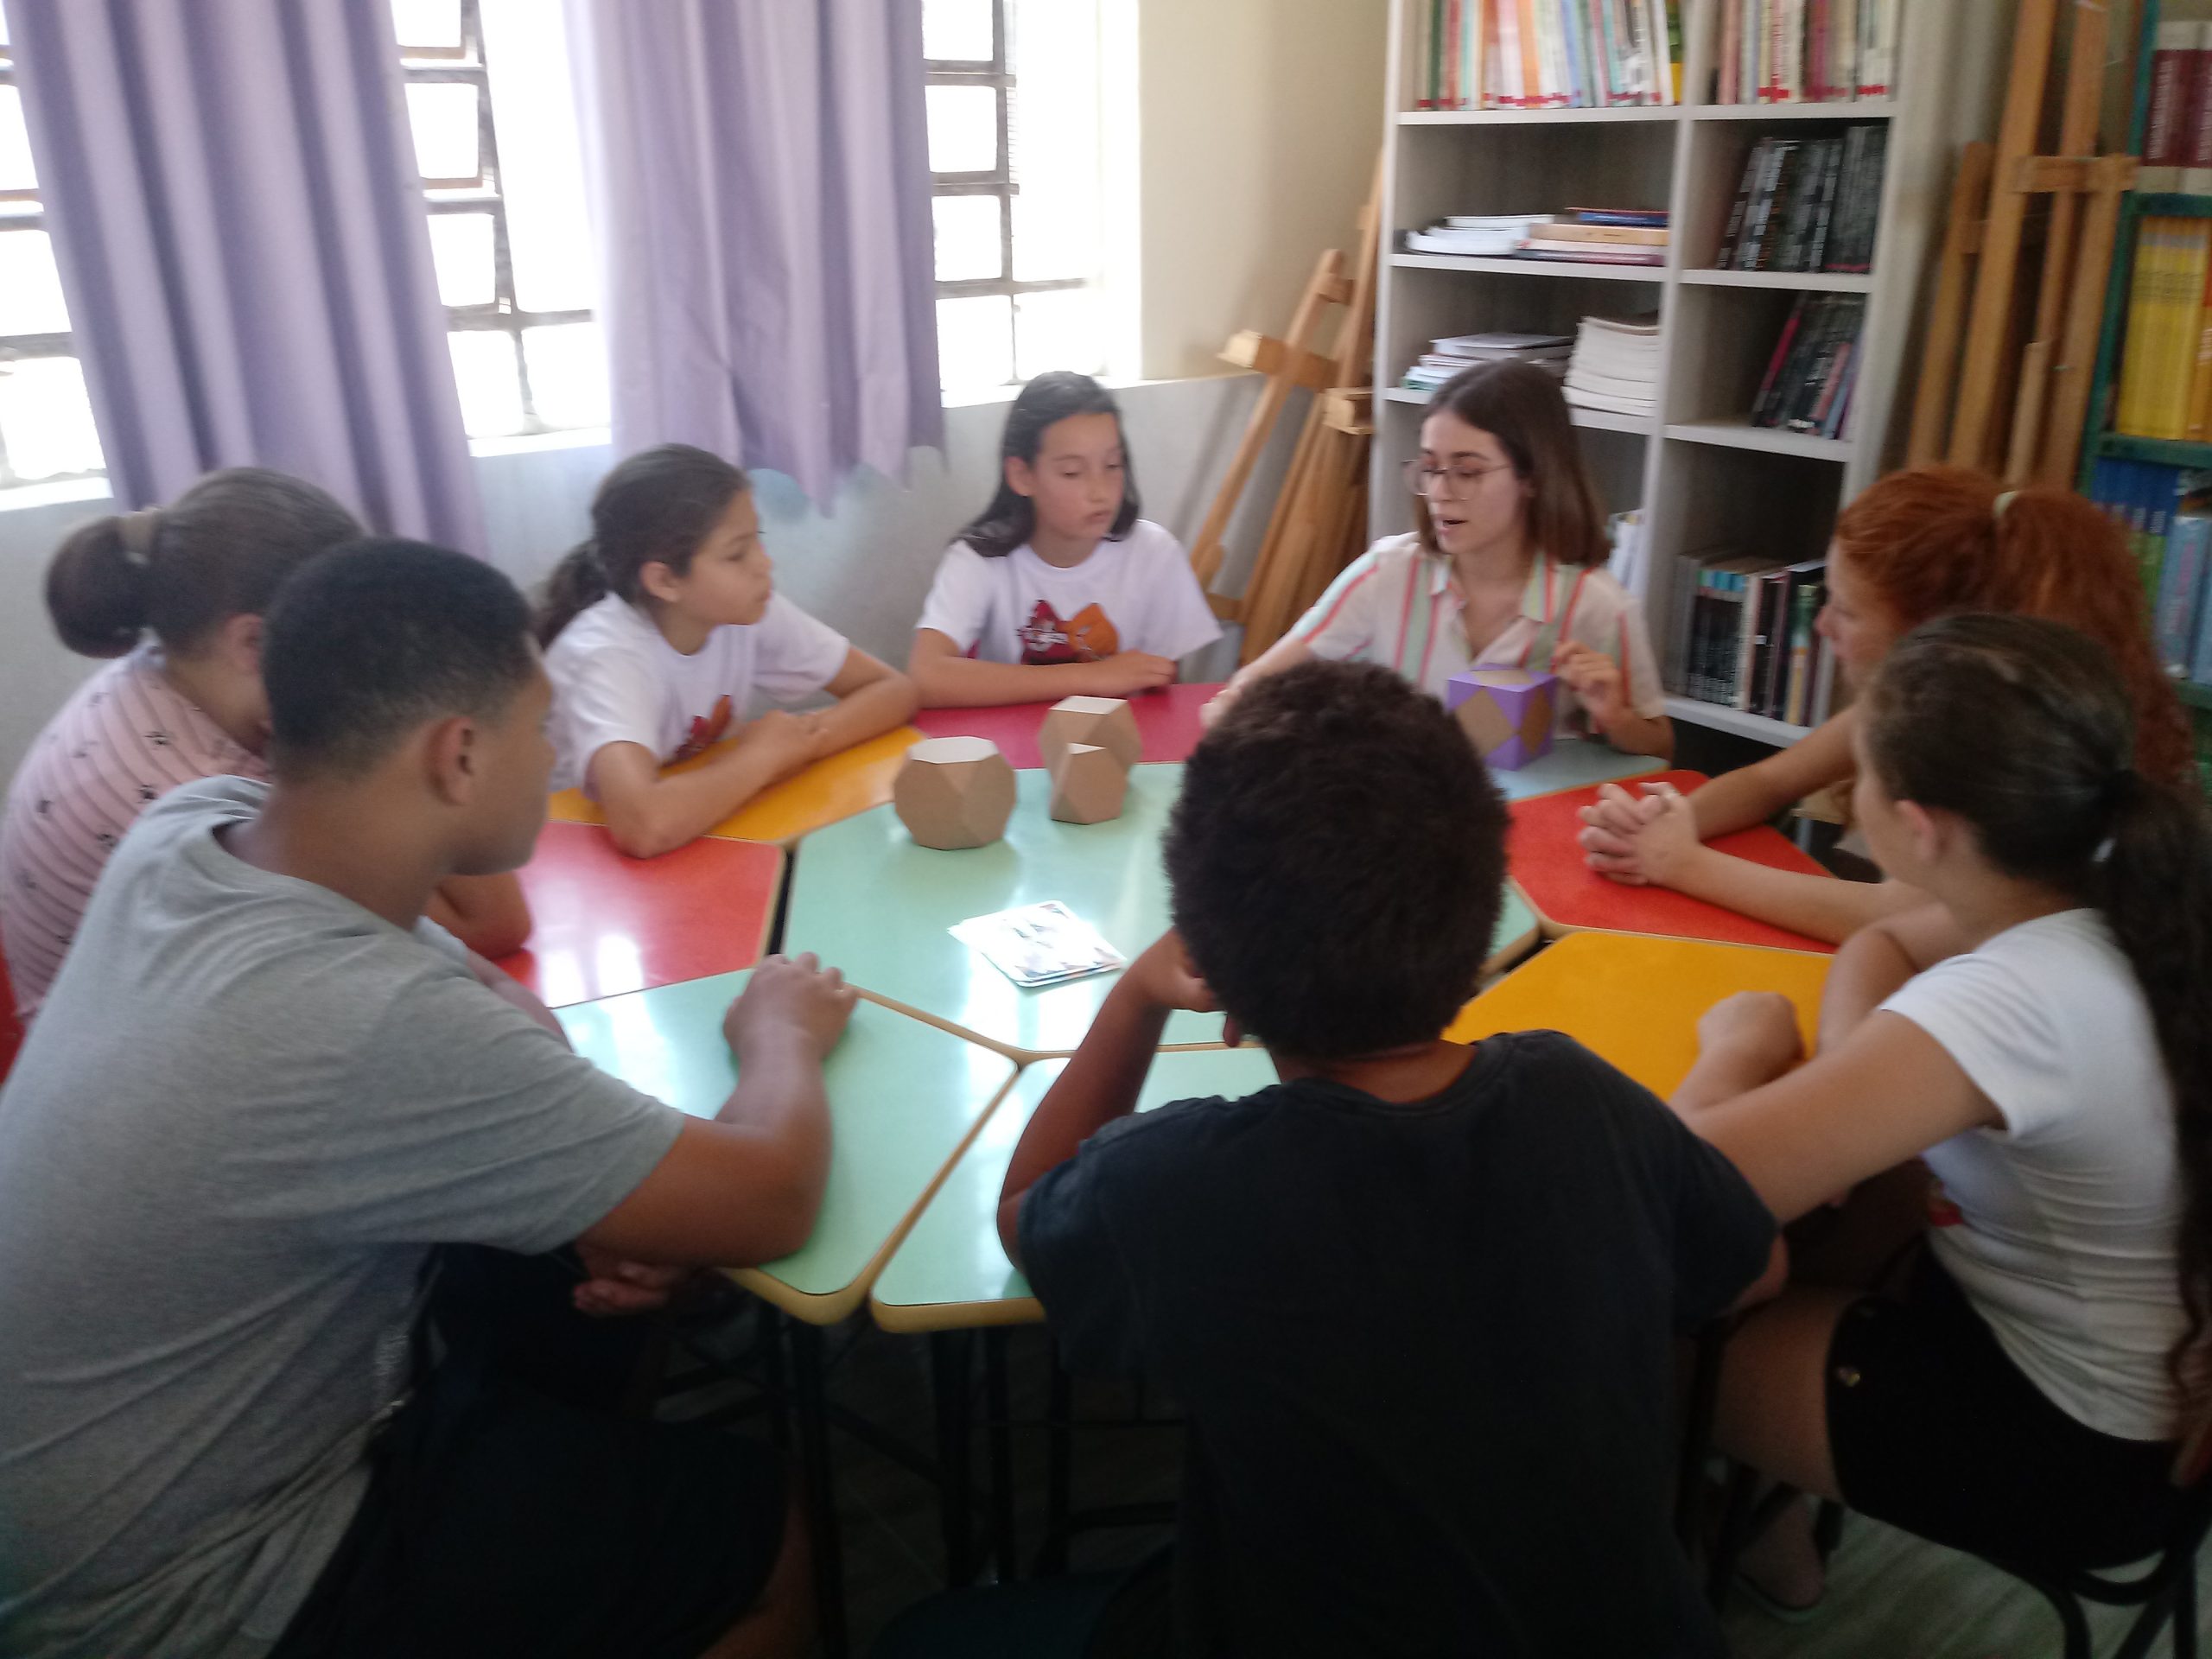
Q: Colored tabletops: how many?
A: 9